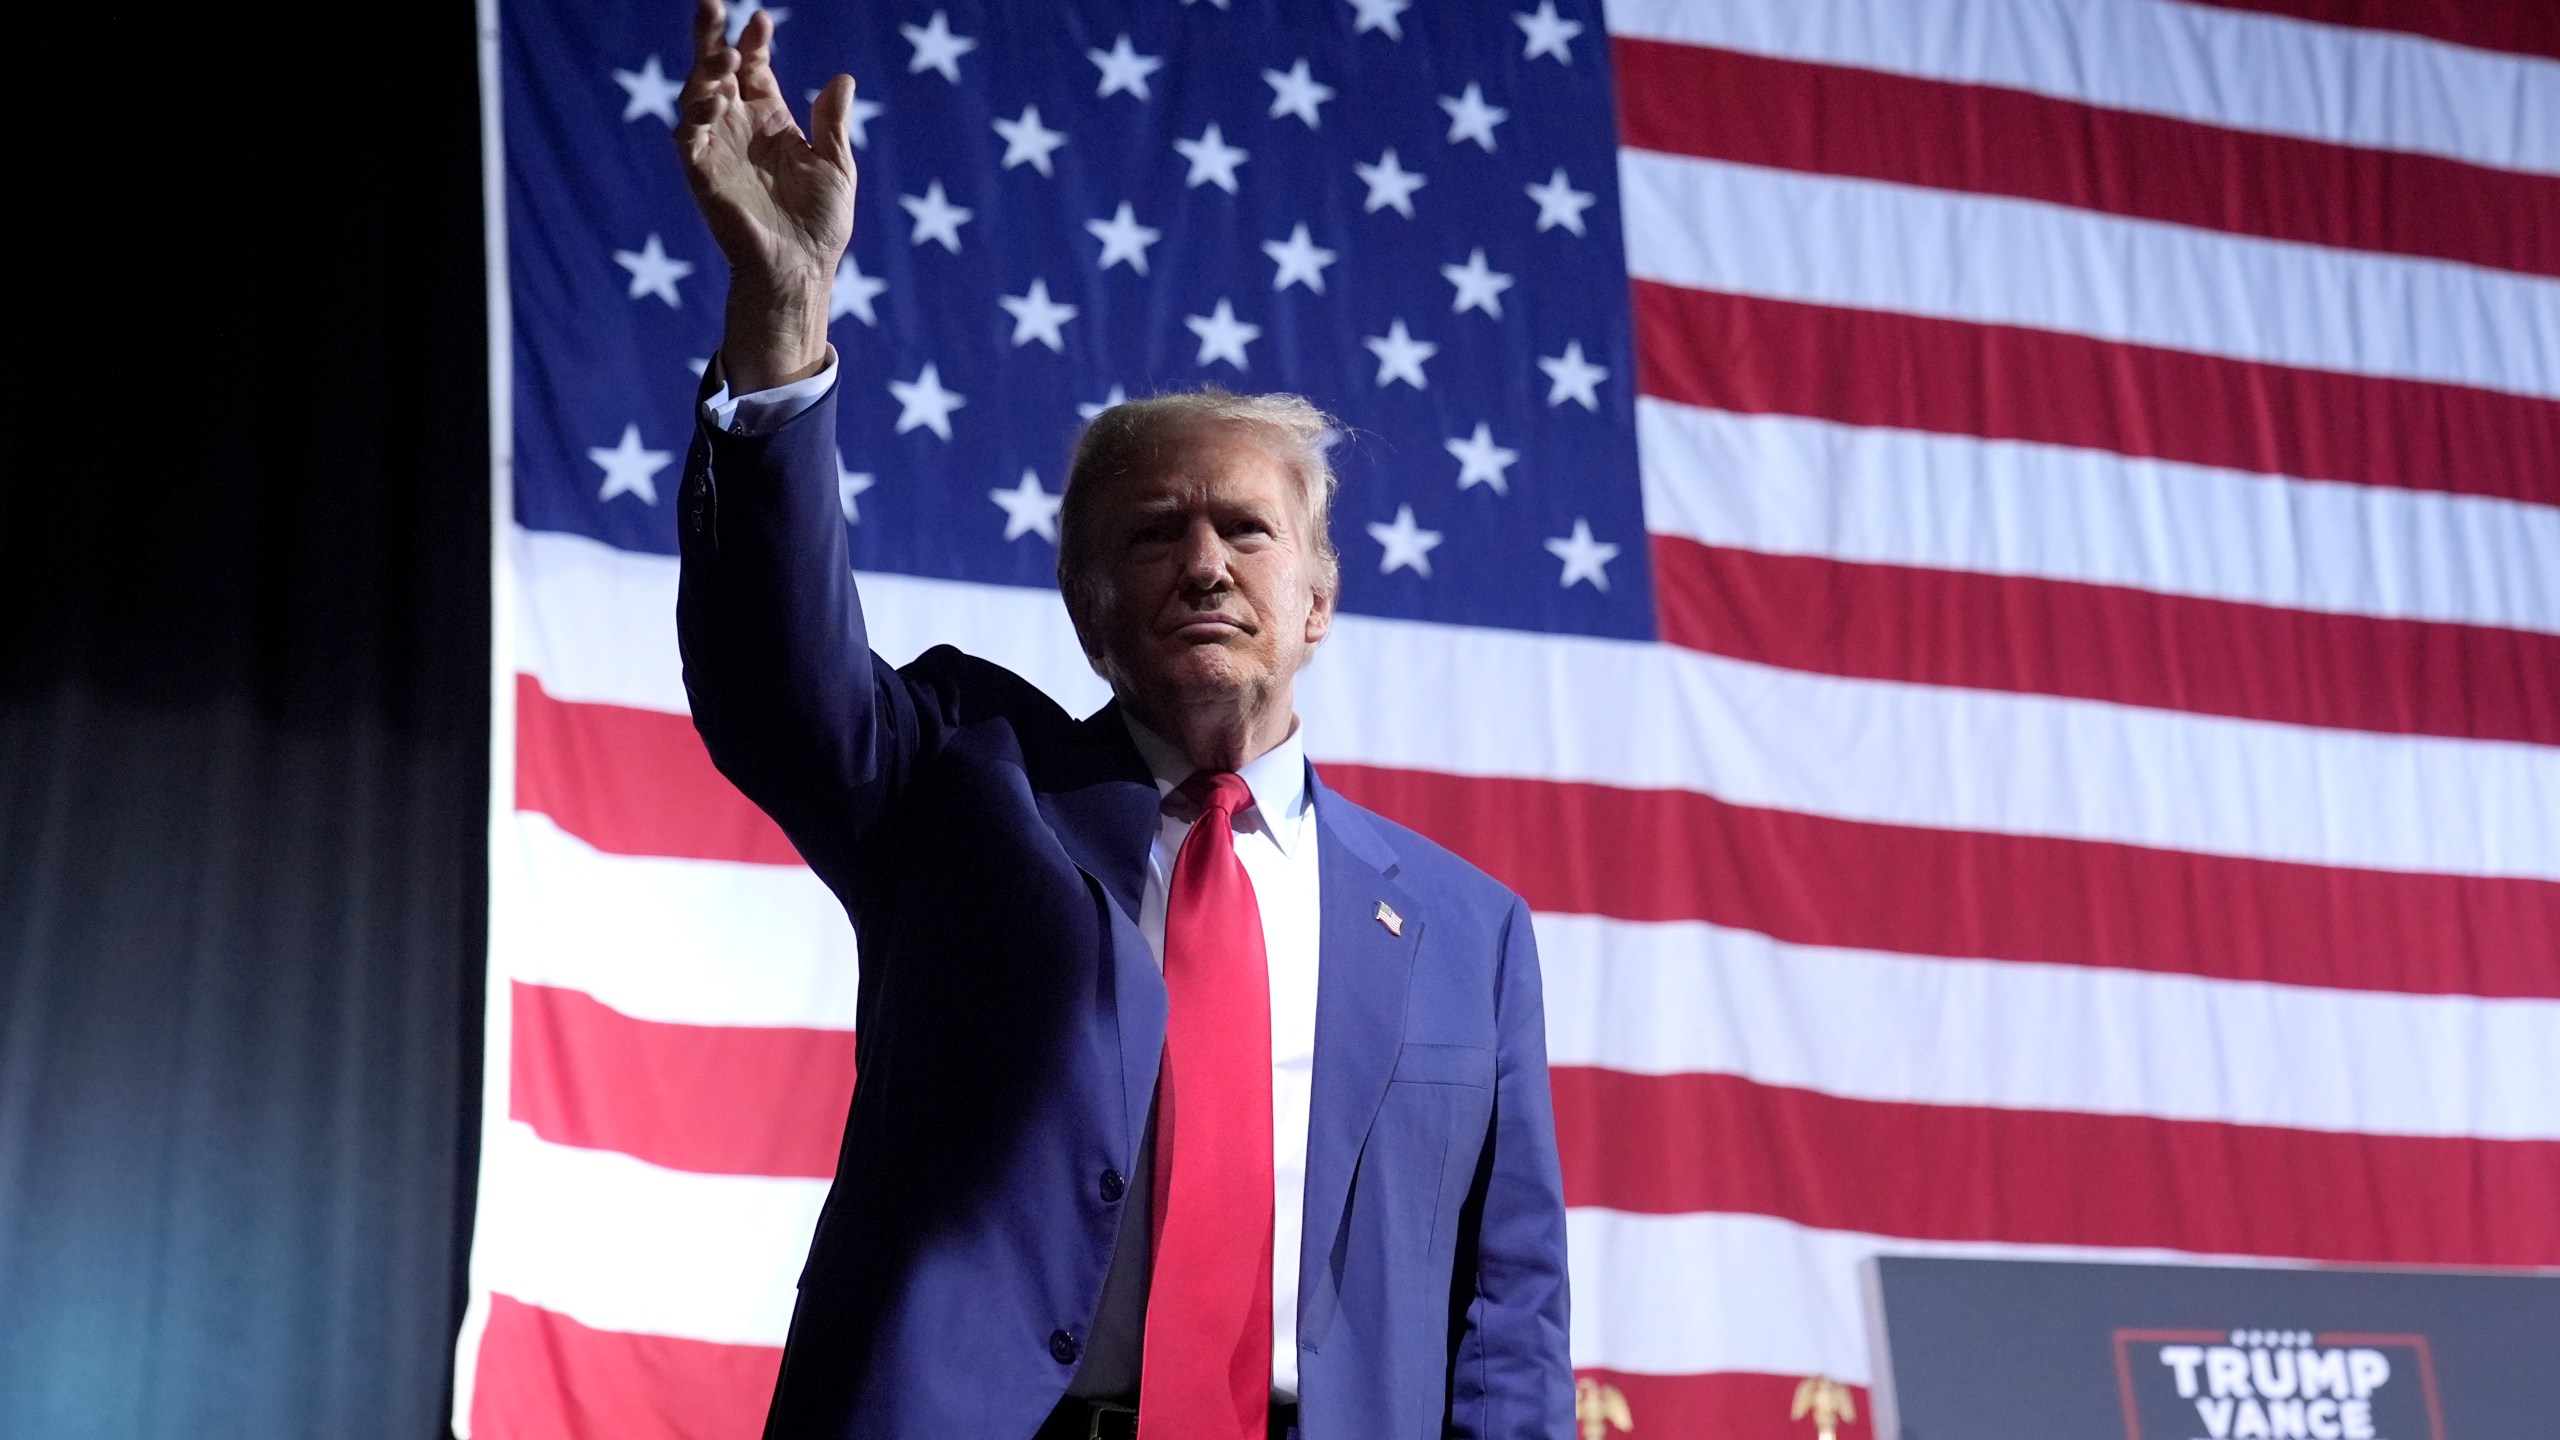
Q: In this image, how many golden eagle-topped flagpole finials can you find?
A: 2